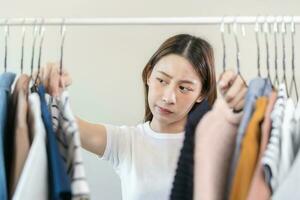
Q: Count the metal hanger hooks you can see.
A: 12